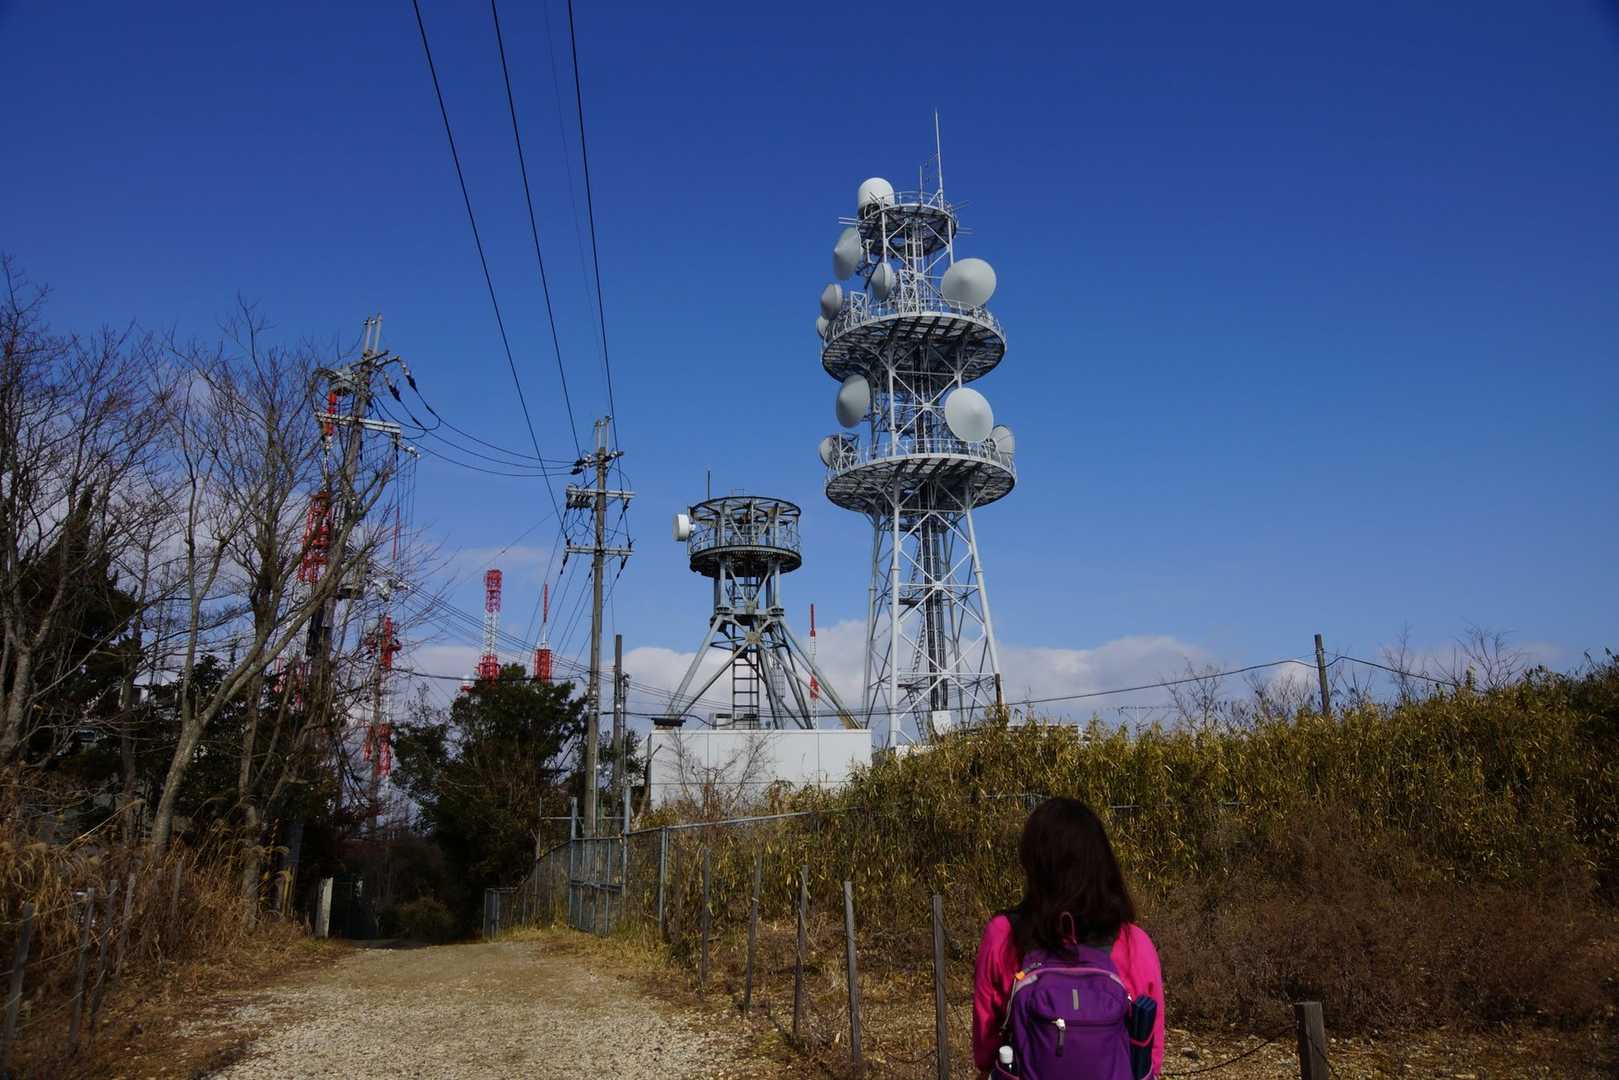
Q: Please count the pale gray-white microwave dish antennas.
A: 11